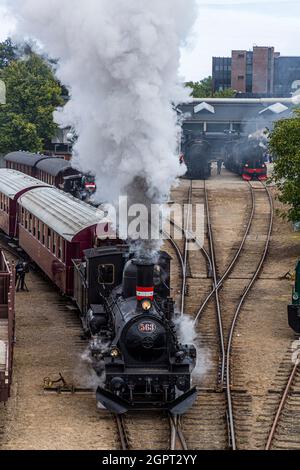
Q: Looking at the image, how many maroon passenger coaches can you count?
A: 4